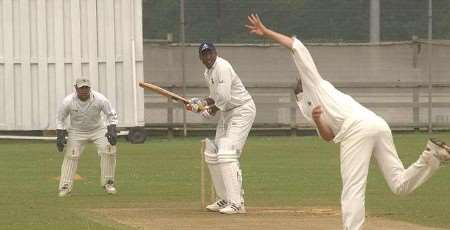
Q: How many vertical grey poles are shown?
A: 3